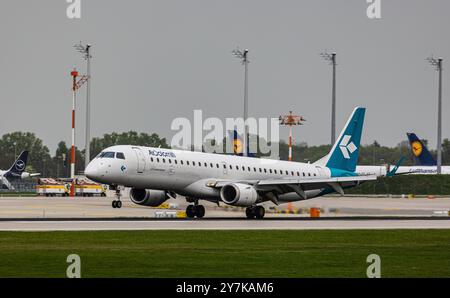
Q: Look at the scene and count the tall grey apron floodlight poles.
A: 4